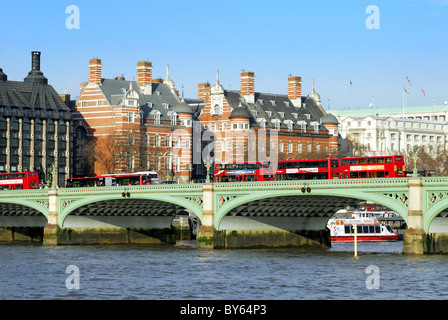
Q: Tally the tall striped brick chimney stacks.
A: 4